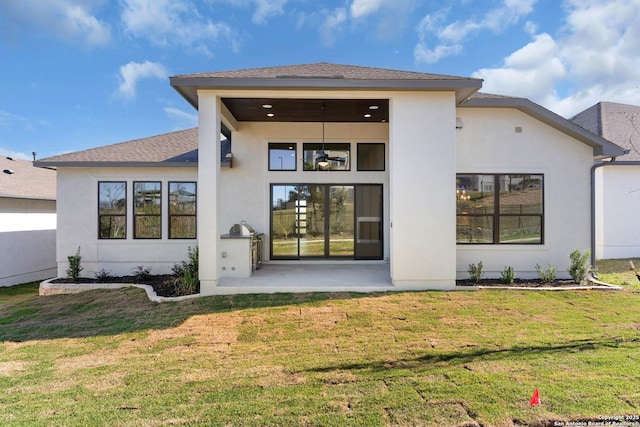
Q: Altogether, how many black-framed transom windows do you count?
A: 3